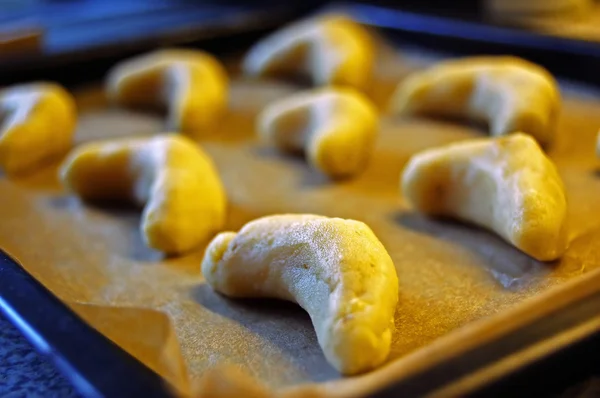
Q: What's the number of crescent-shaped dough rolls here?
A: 8